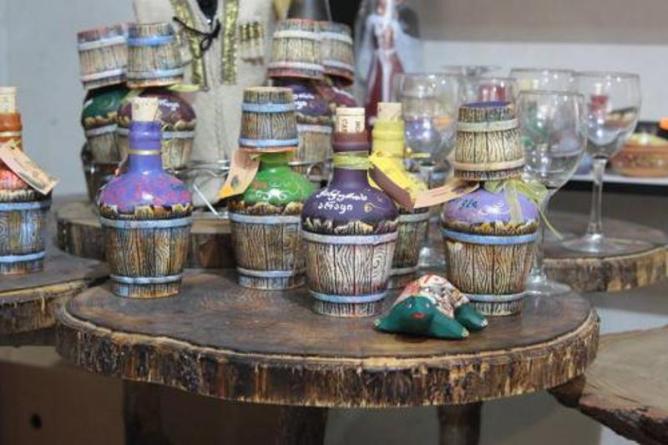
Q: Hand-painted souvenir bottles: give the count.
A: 10